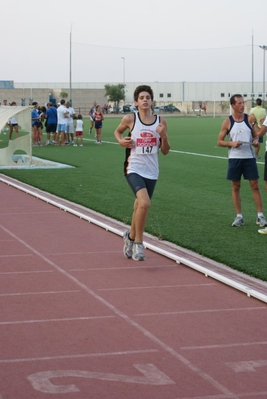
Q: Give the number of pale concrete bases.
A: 1